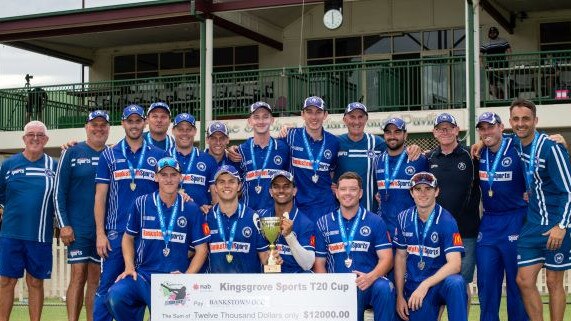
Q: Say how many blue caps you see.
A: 15